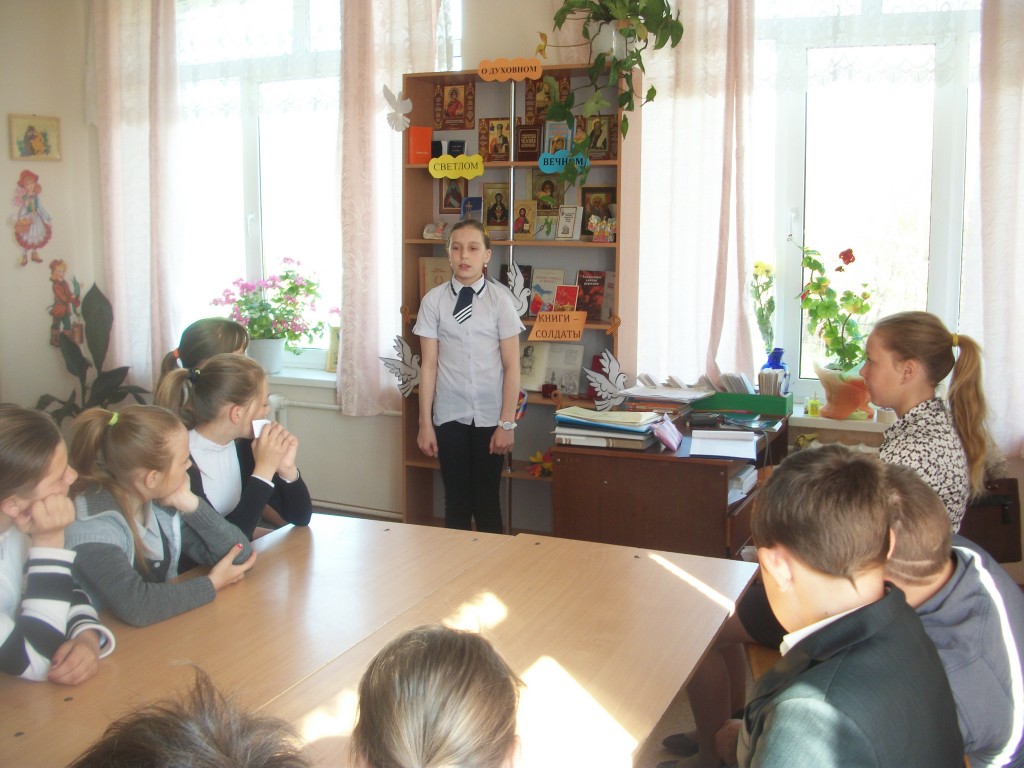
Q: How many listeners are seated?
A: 9